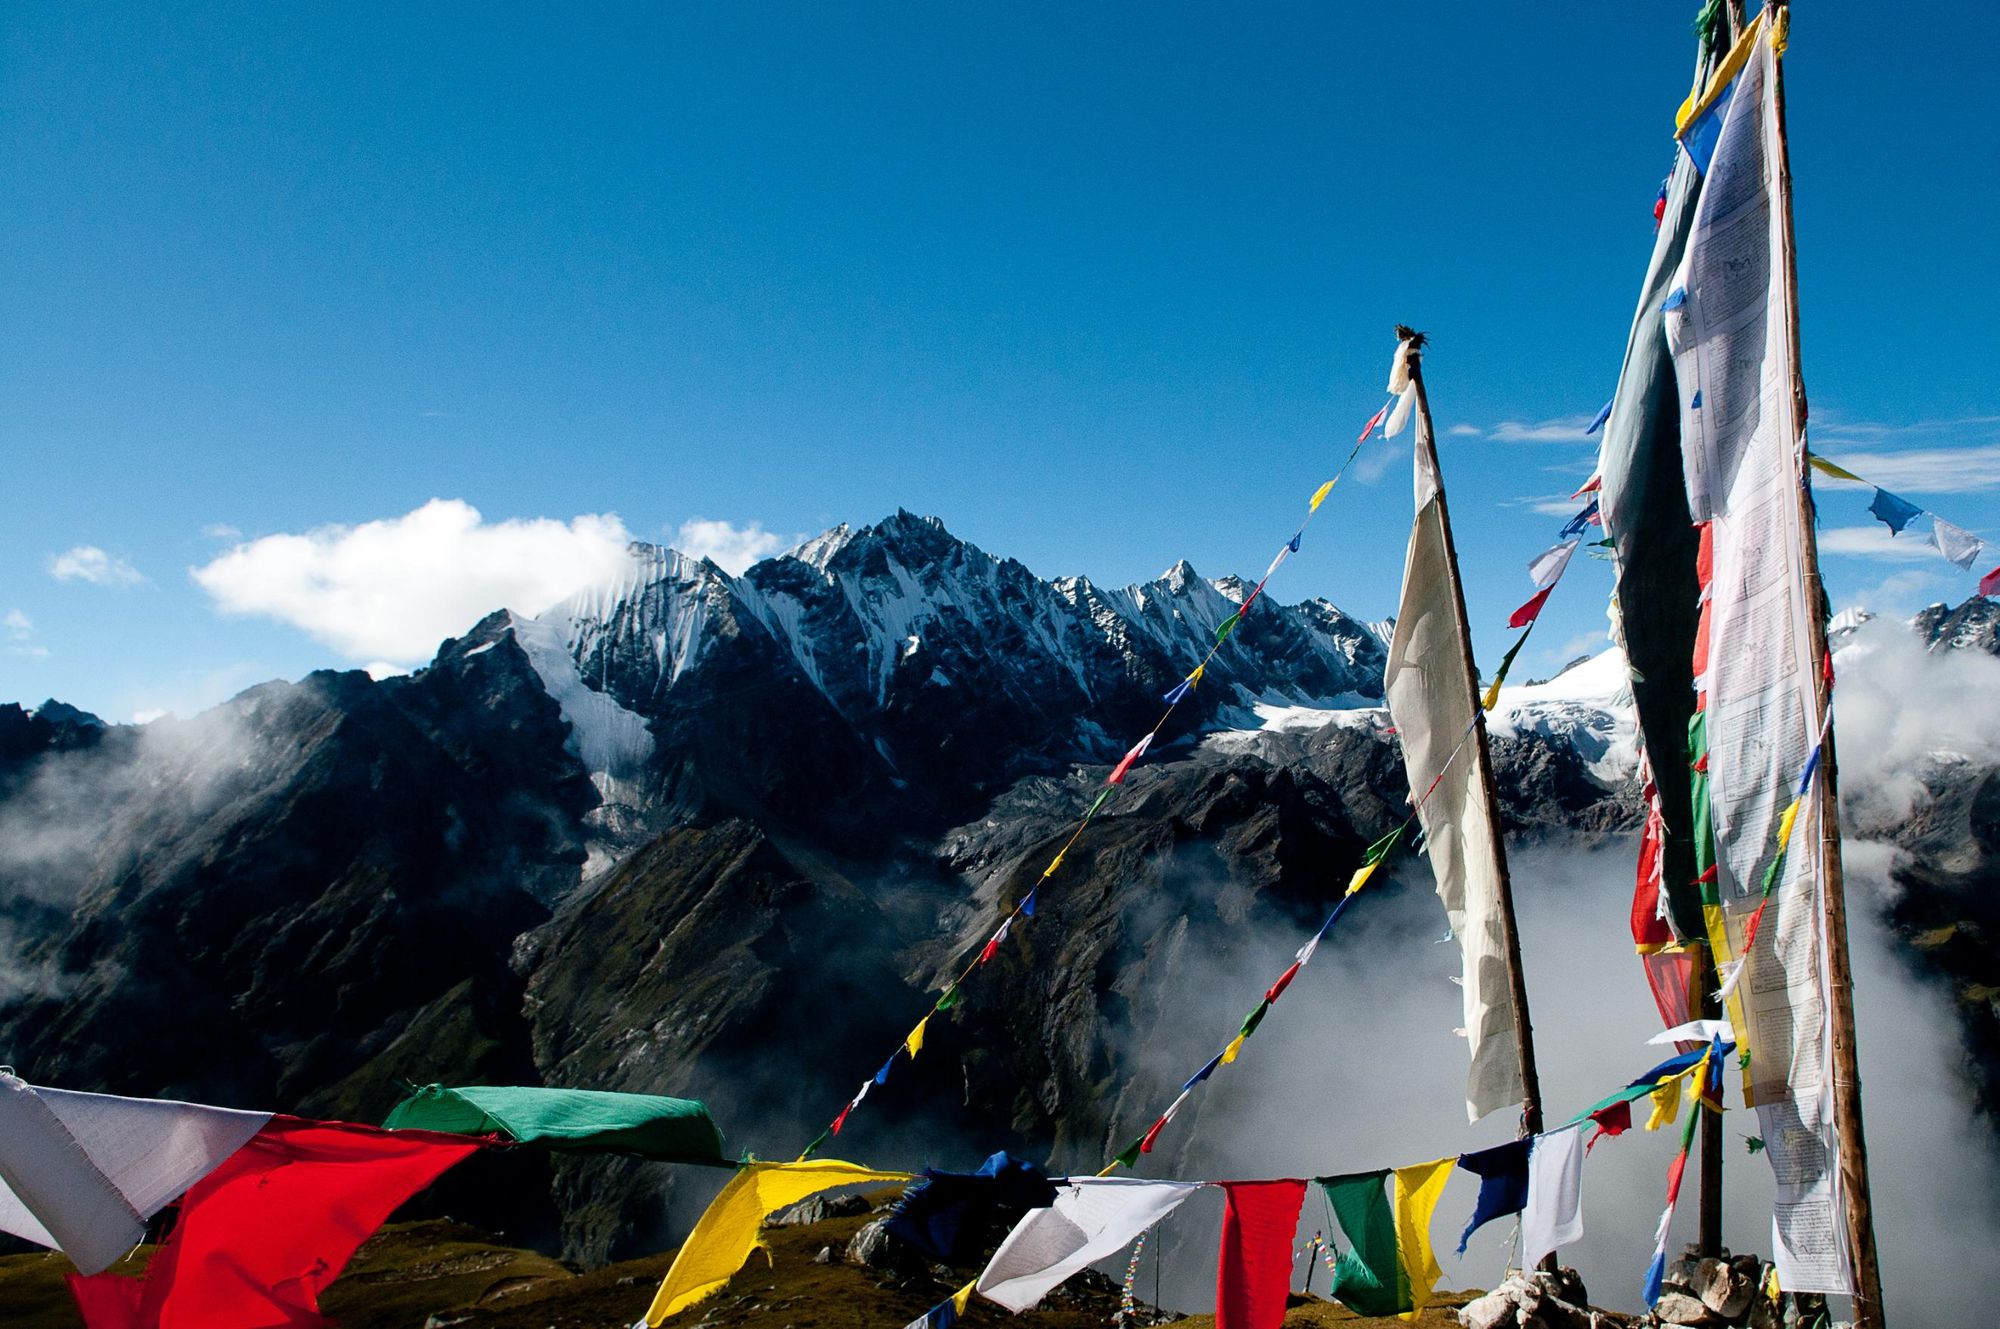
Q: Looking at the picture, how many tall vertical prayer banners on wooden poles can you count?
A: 3